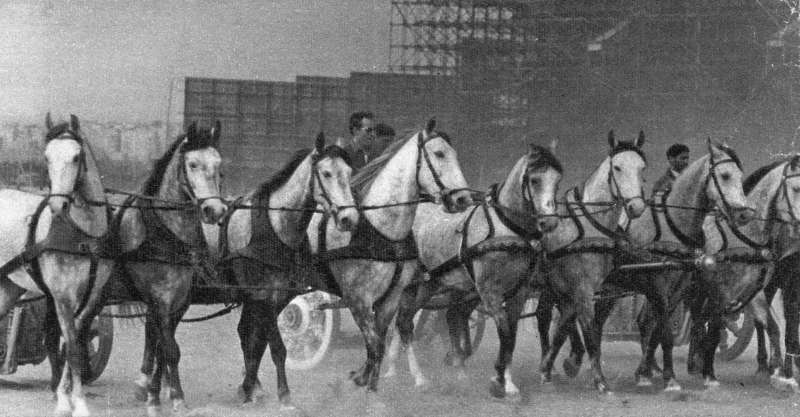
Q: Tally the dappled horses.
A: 8